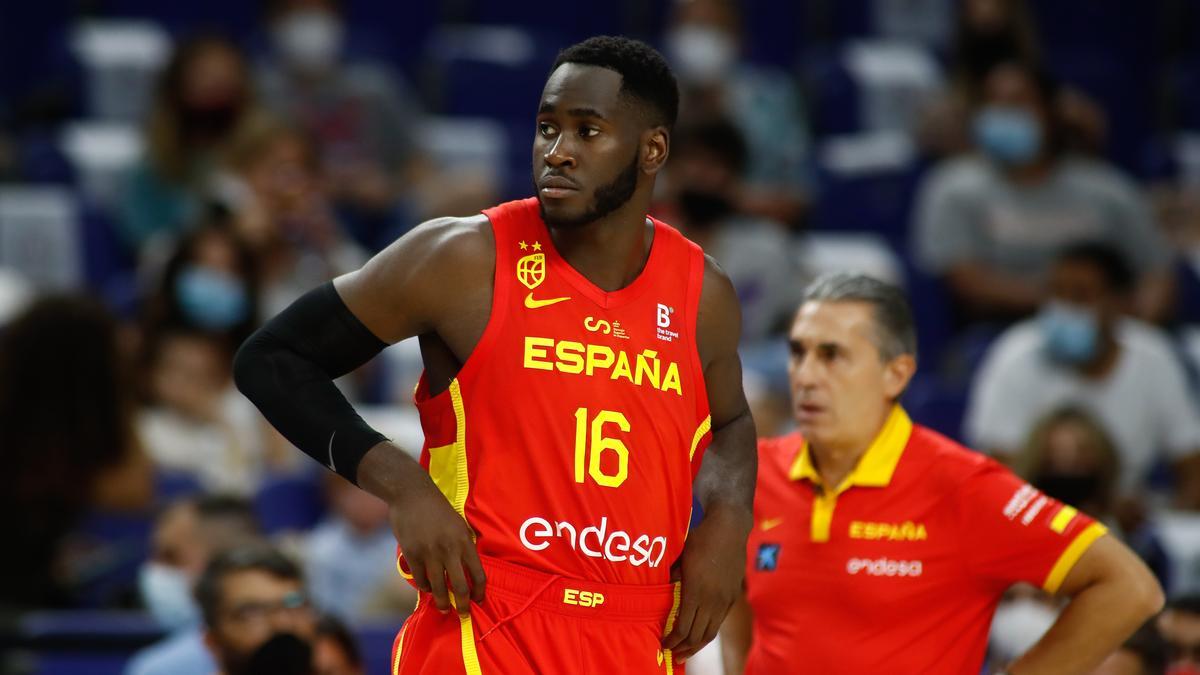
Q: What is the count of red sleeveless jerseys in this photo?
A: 1